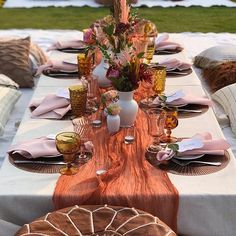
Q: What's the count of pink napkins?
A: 8